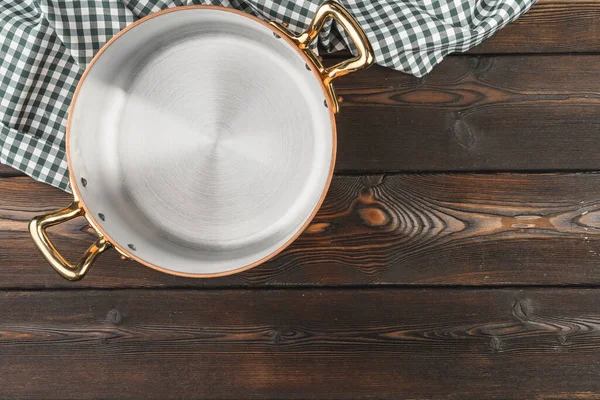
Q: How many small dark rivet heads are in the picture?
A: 6